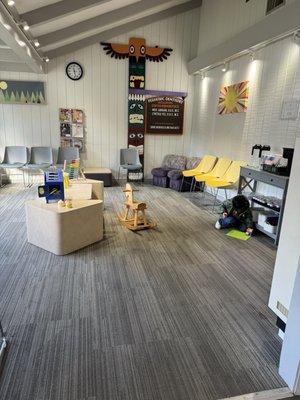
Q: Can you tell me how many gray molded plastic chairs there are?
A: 4